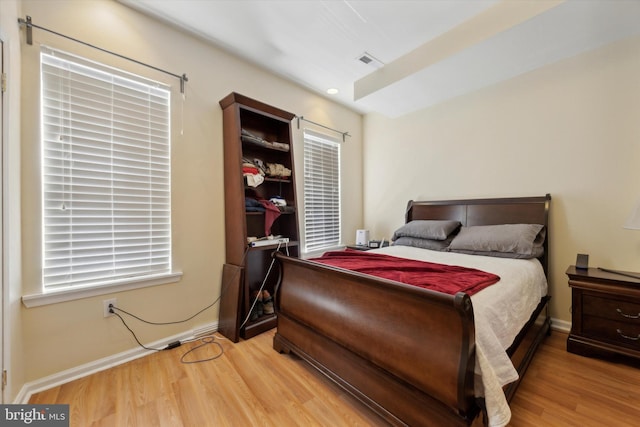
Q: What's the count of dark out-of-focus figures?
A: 0